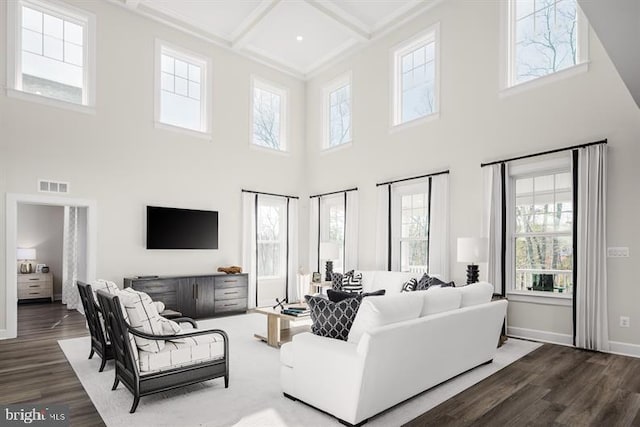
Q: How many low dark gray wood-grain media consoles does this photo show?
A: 1